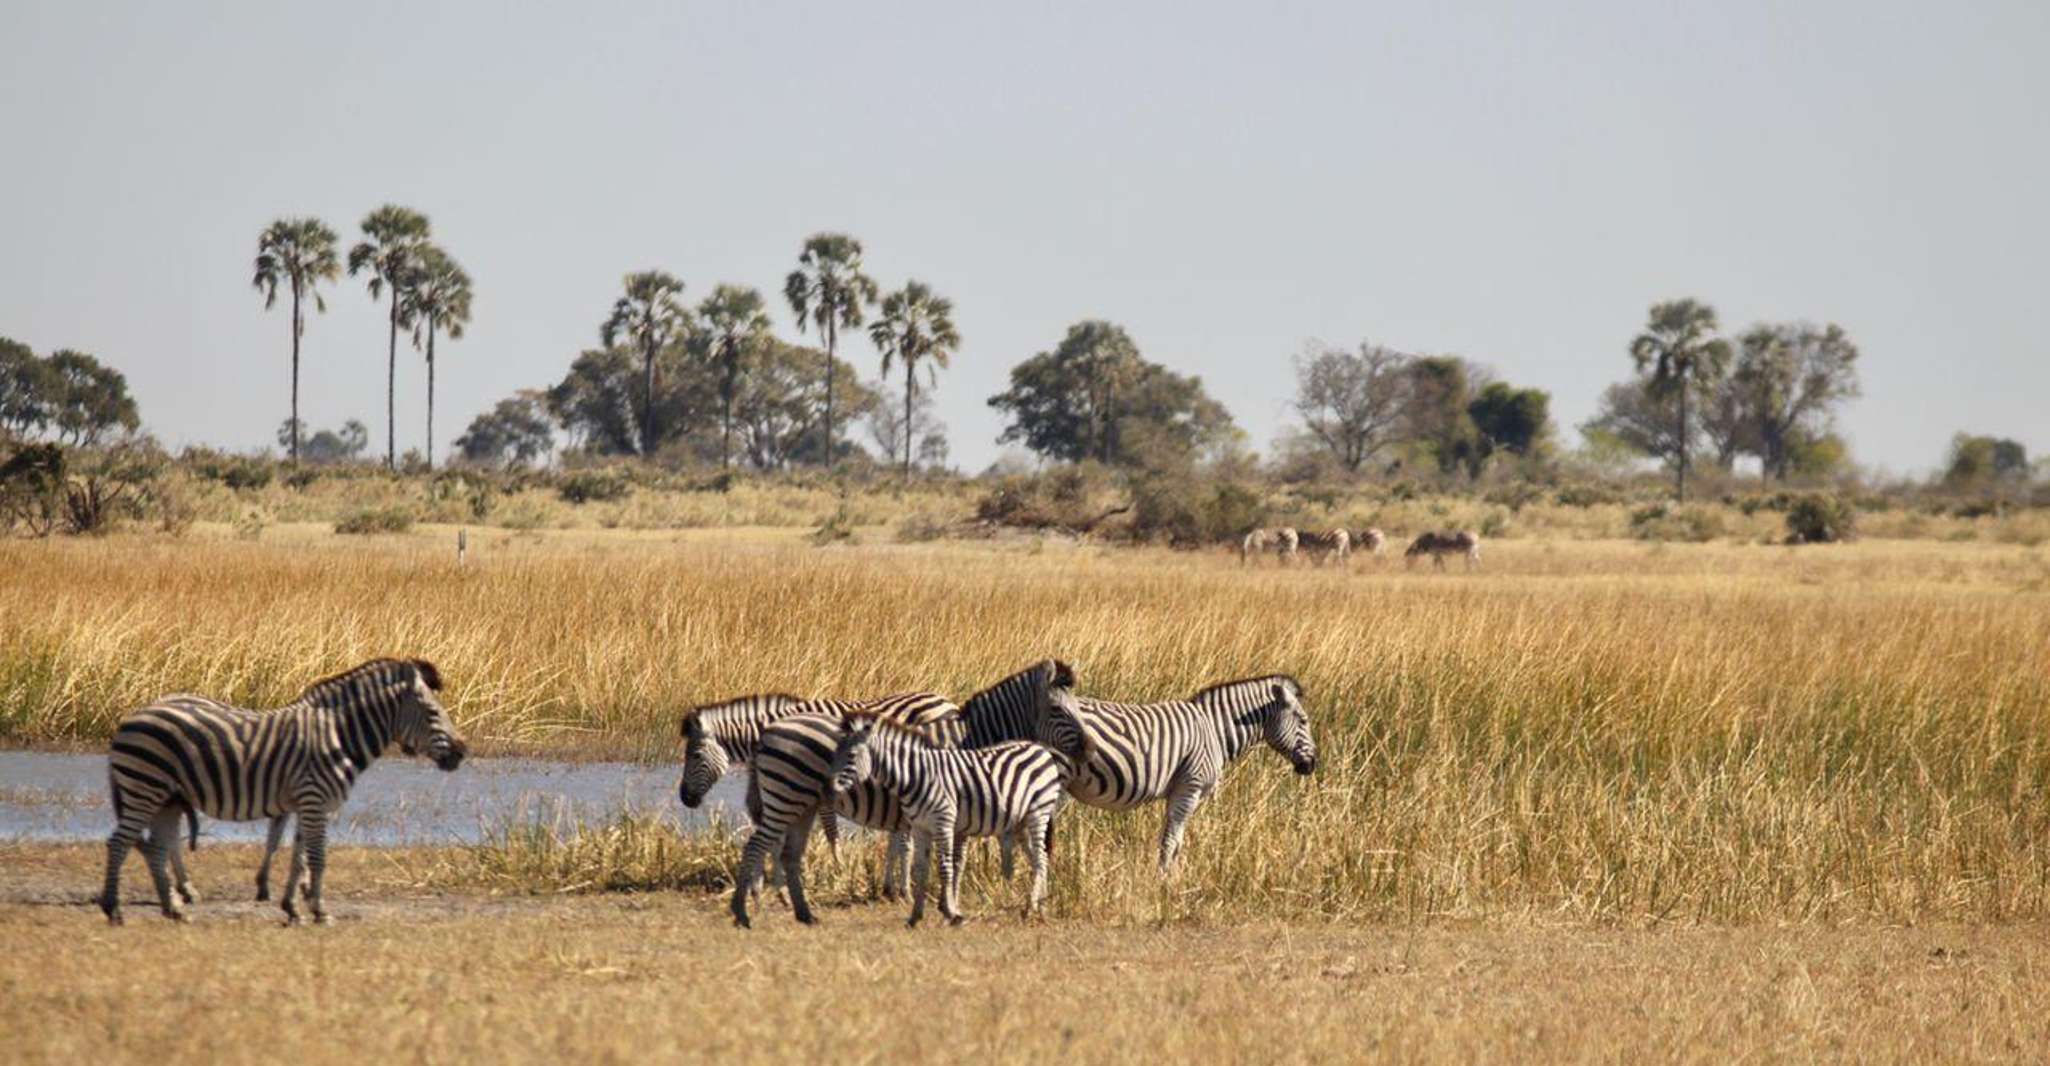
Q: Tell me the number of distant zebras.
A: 4